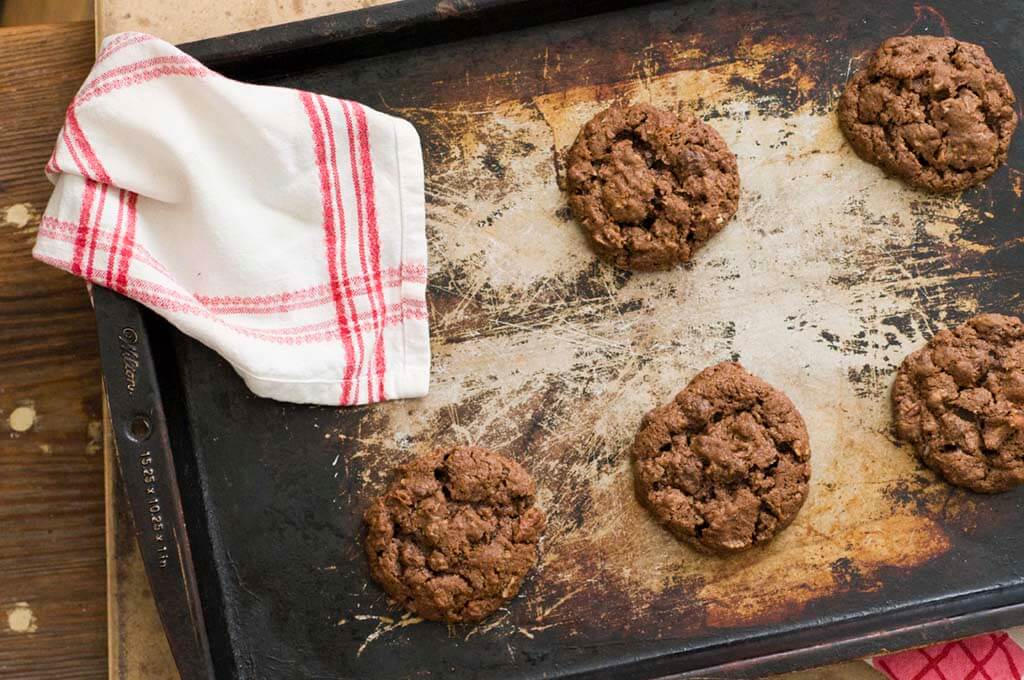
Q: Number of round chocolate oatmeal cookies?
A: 5